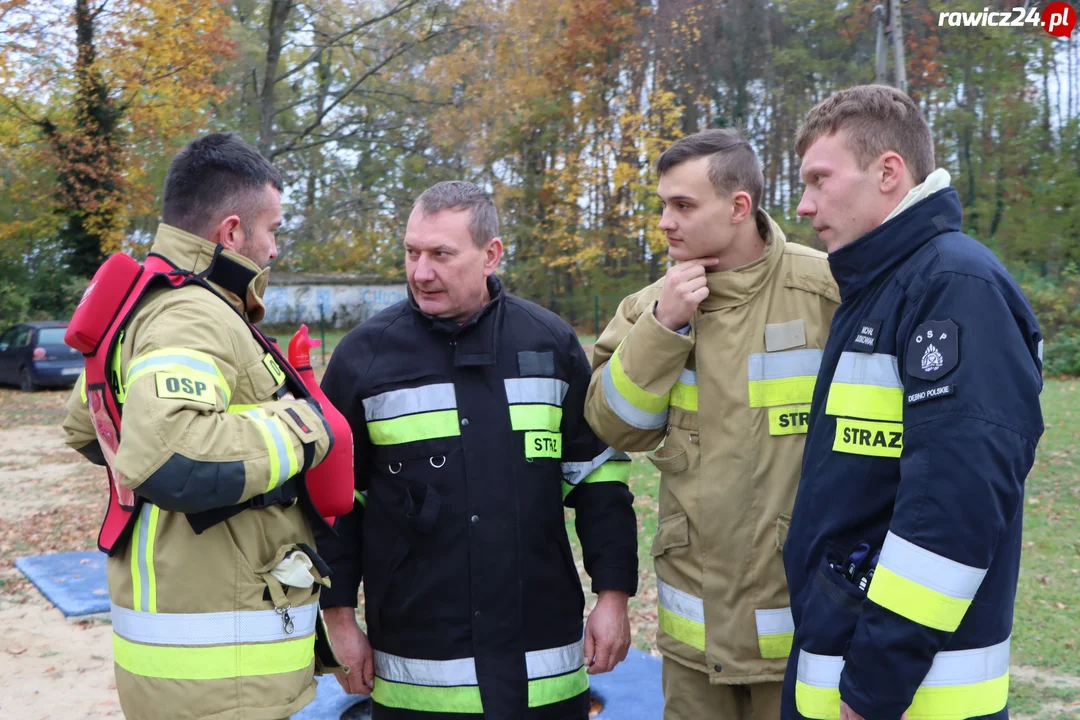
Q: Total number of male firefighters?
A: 4